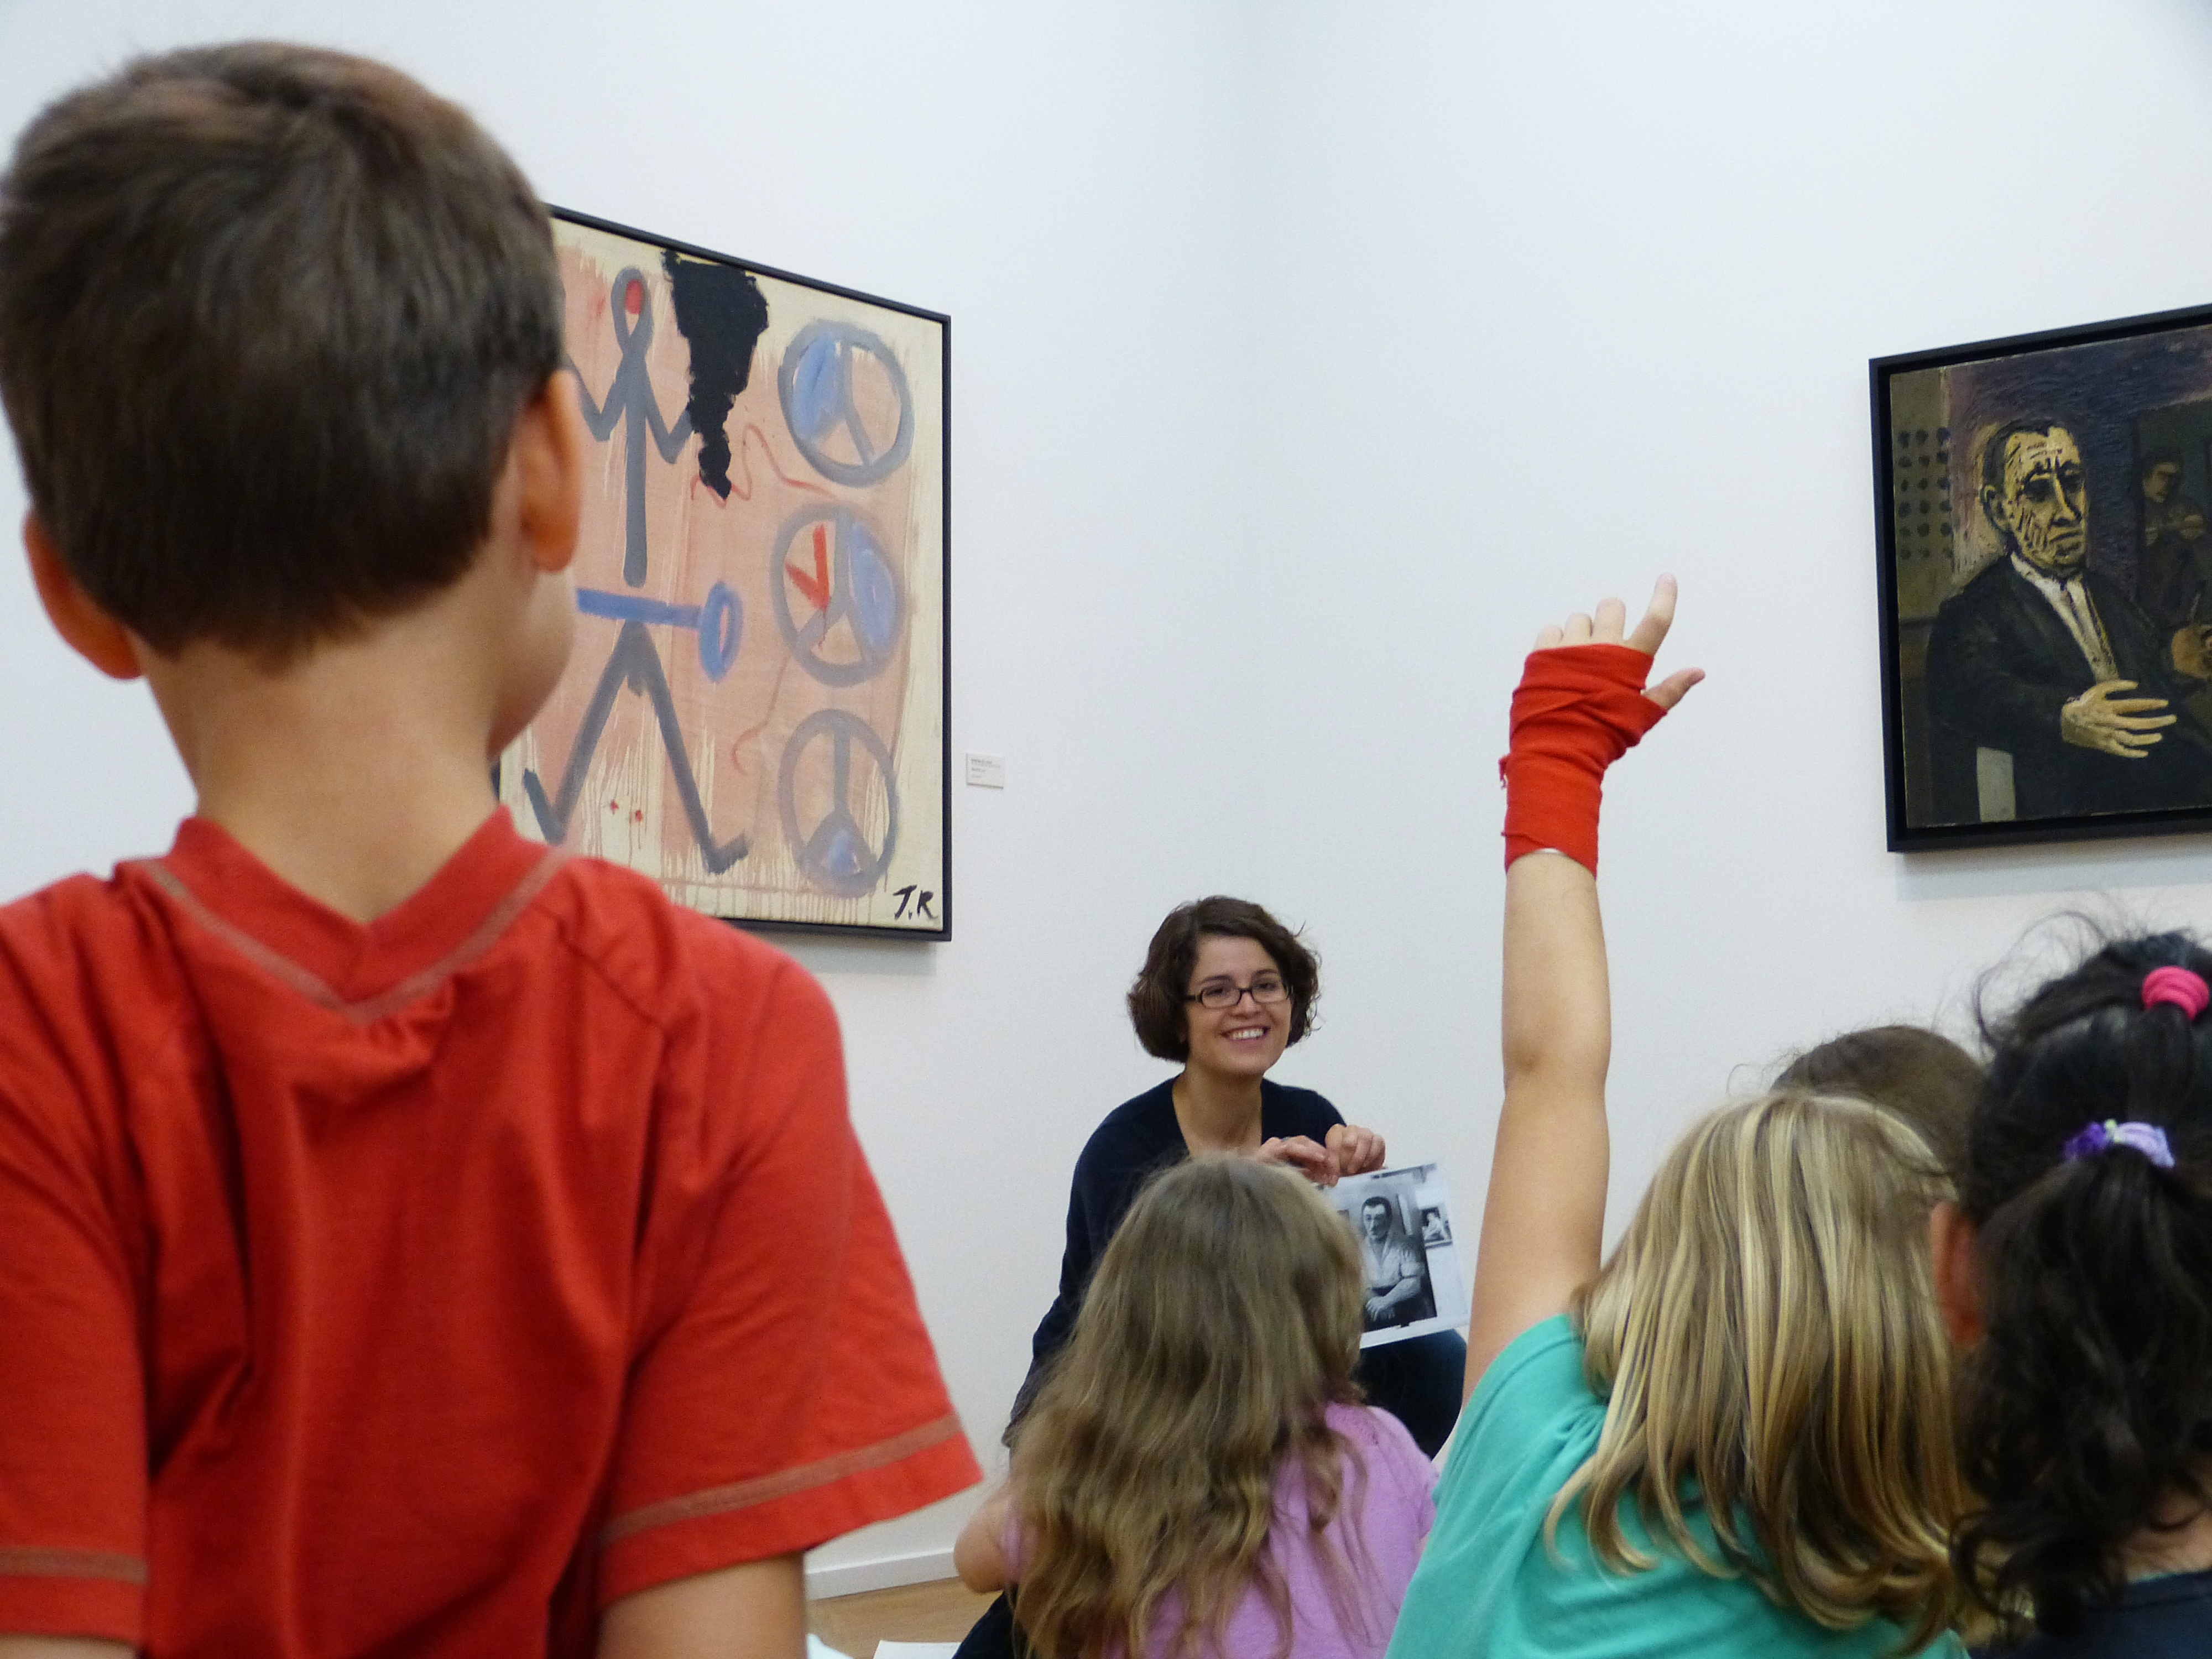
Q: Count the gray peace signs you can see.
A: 3